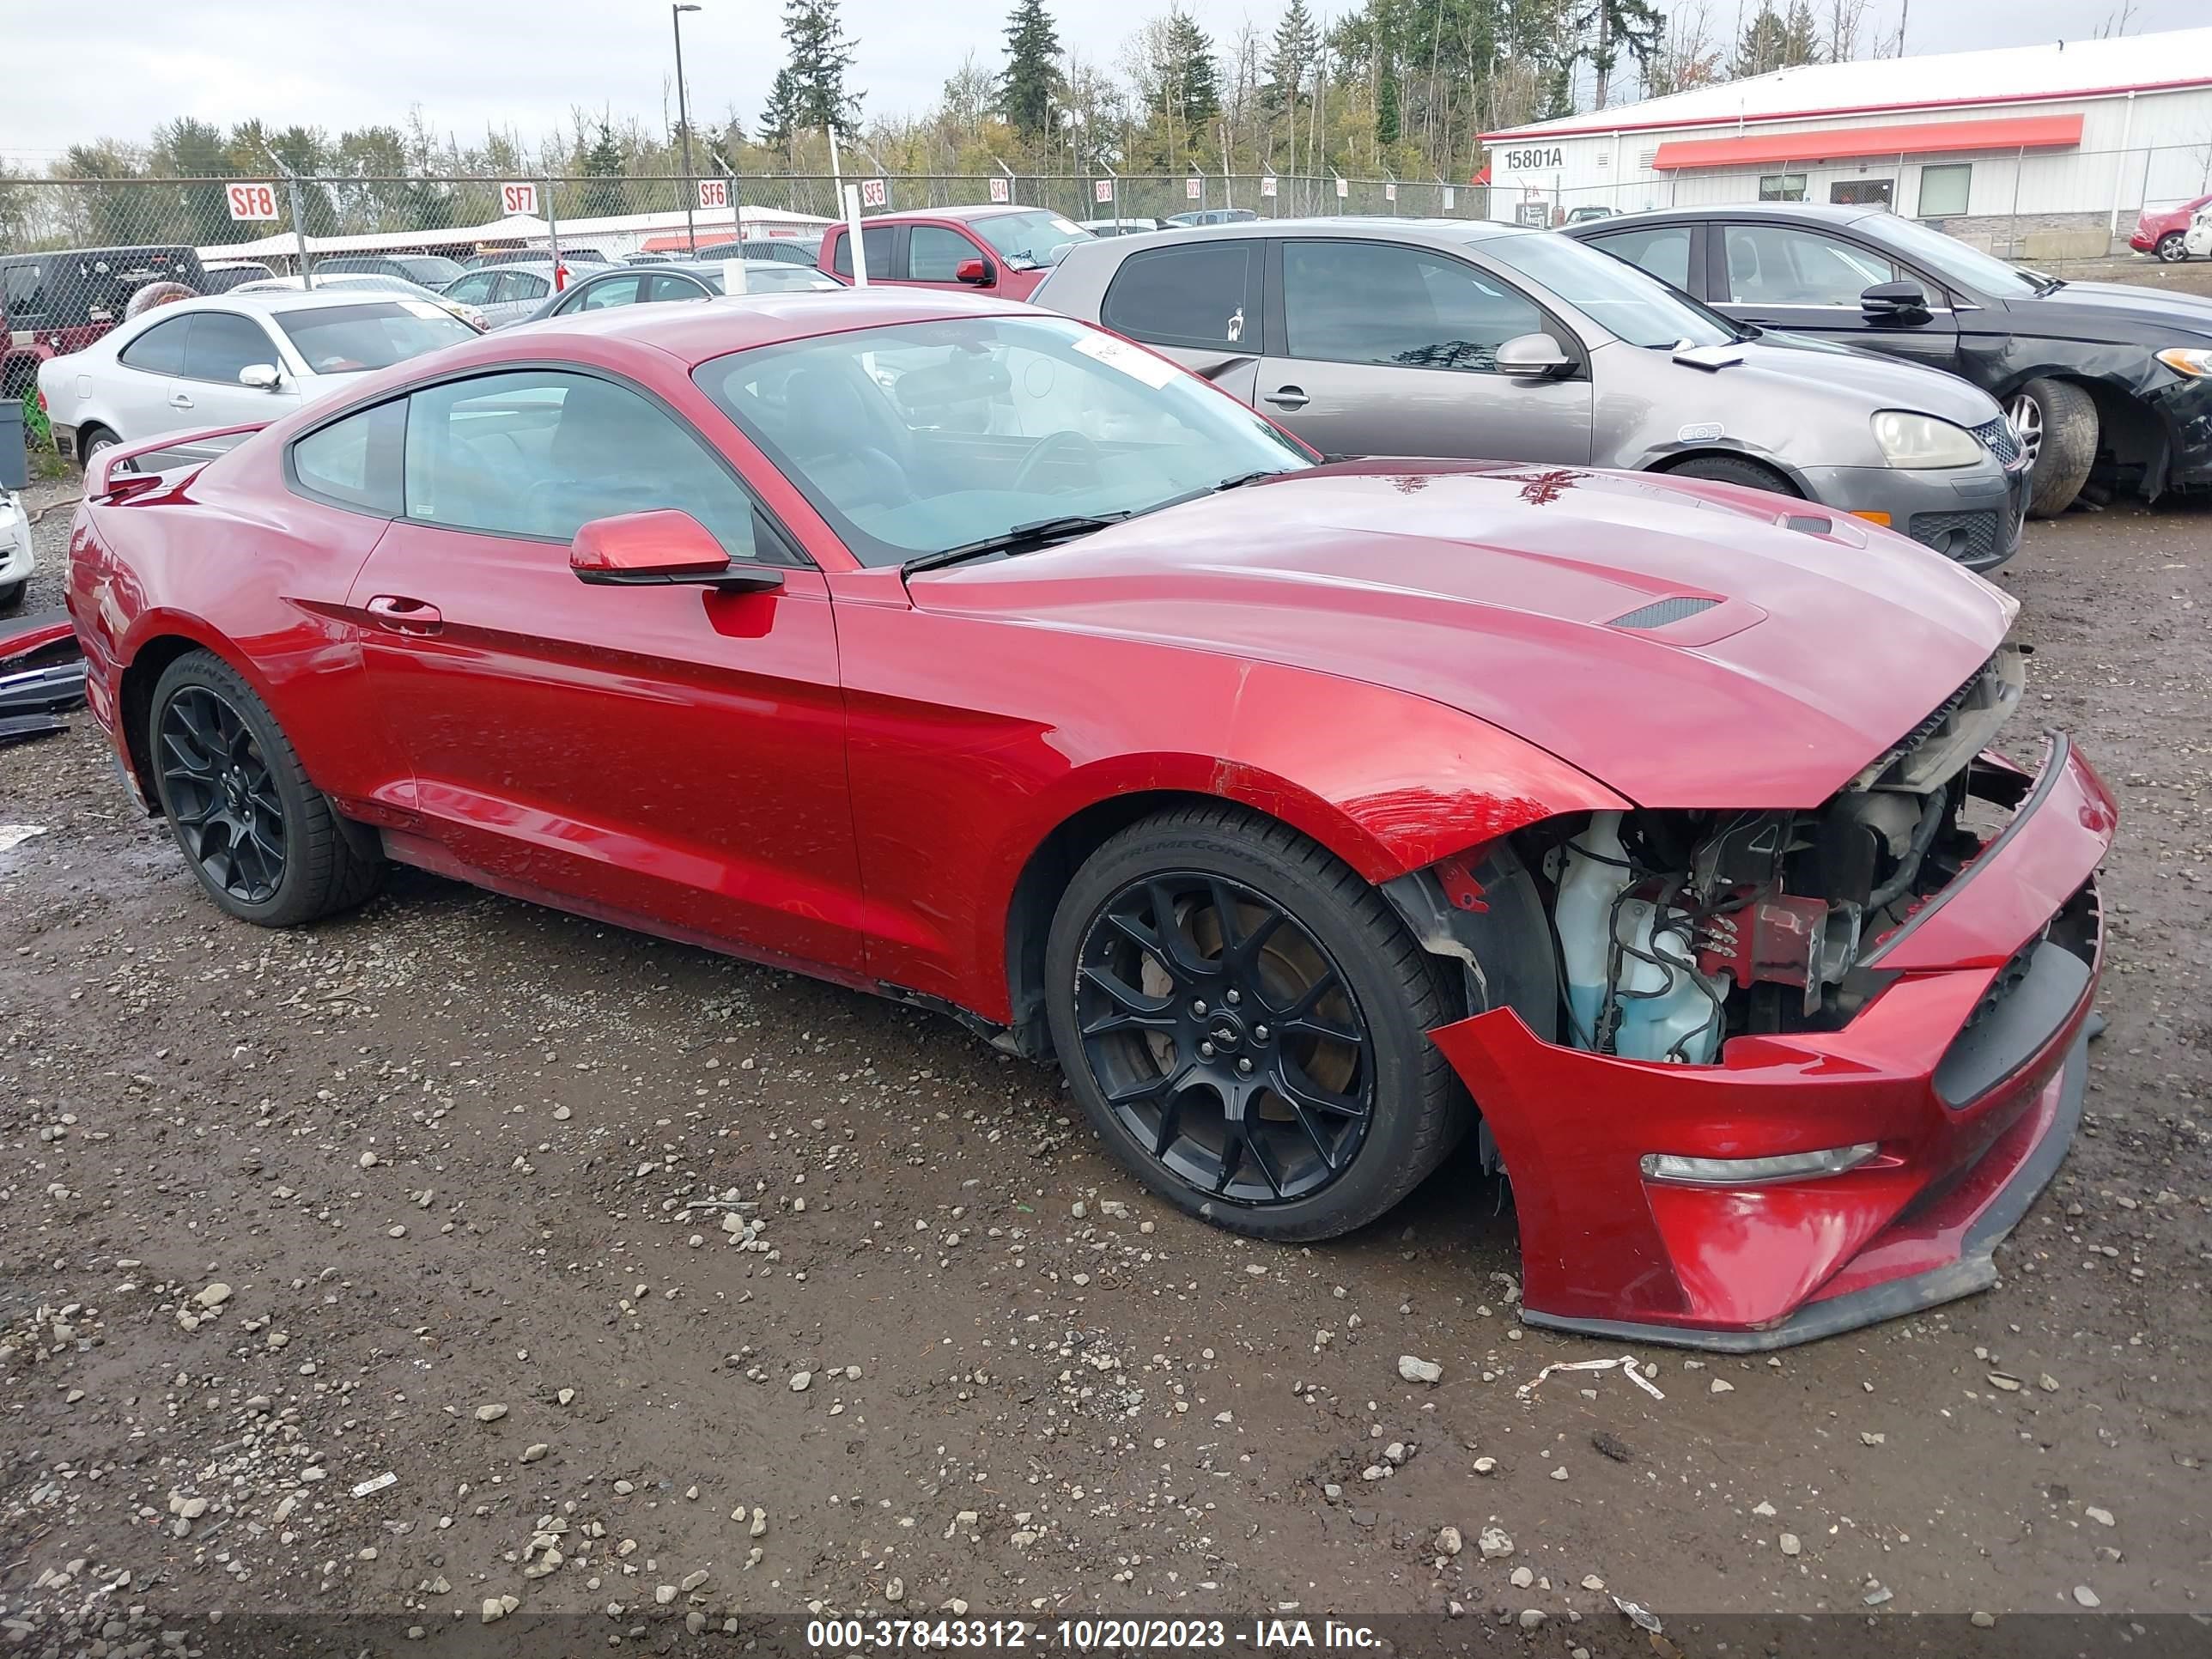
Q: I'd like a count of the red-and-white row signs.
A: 10